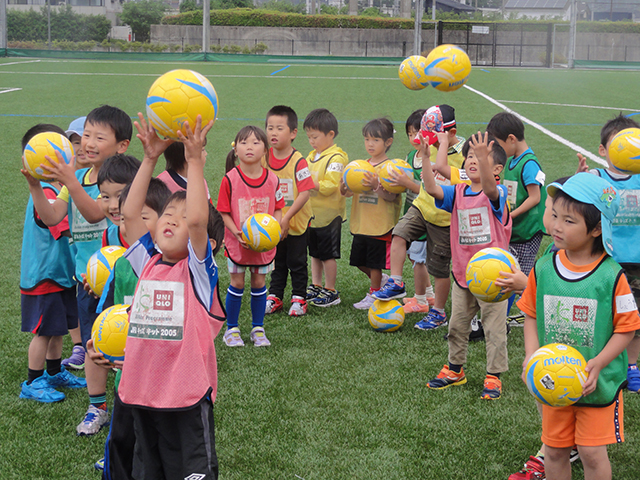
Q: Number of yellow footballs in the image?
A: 13